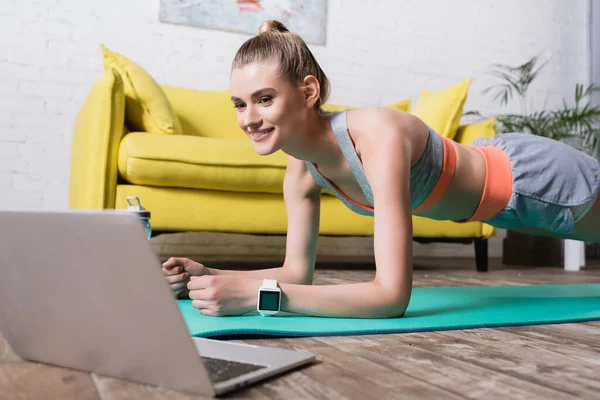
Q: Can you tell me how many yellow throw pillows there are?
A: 2